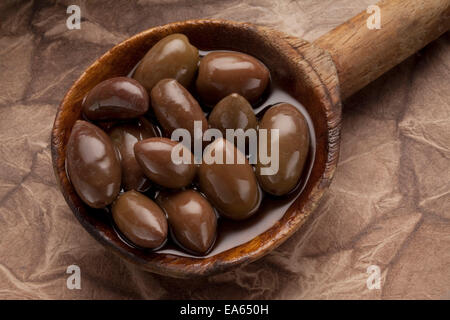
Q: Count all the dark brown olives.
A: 12